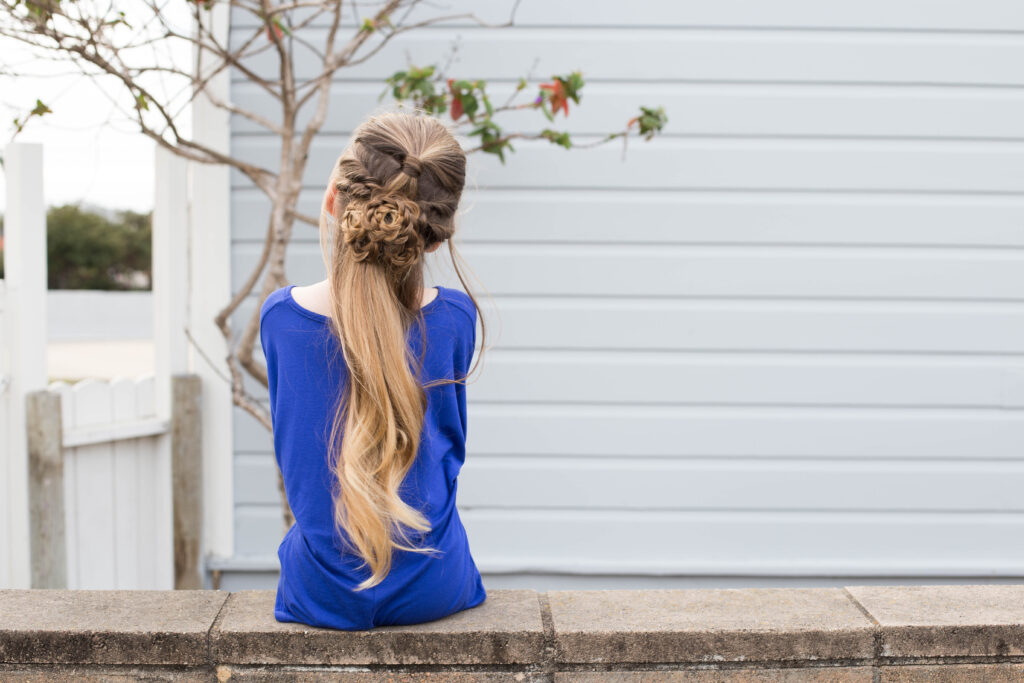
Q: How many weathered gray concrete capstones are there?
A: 4